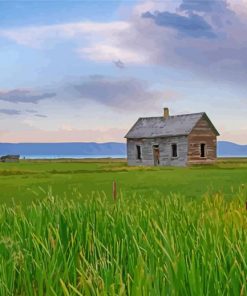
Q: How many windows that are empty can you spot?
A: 3